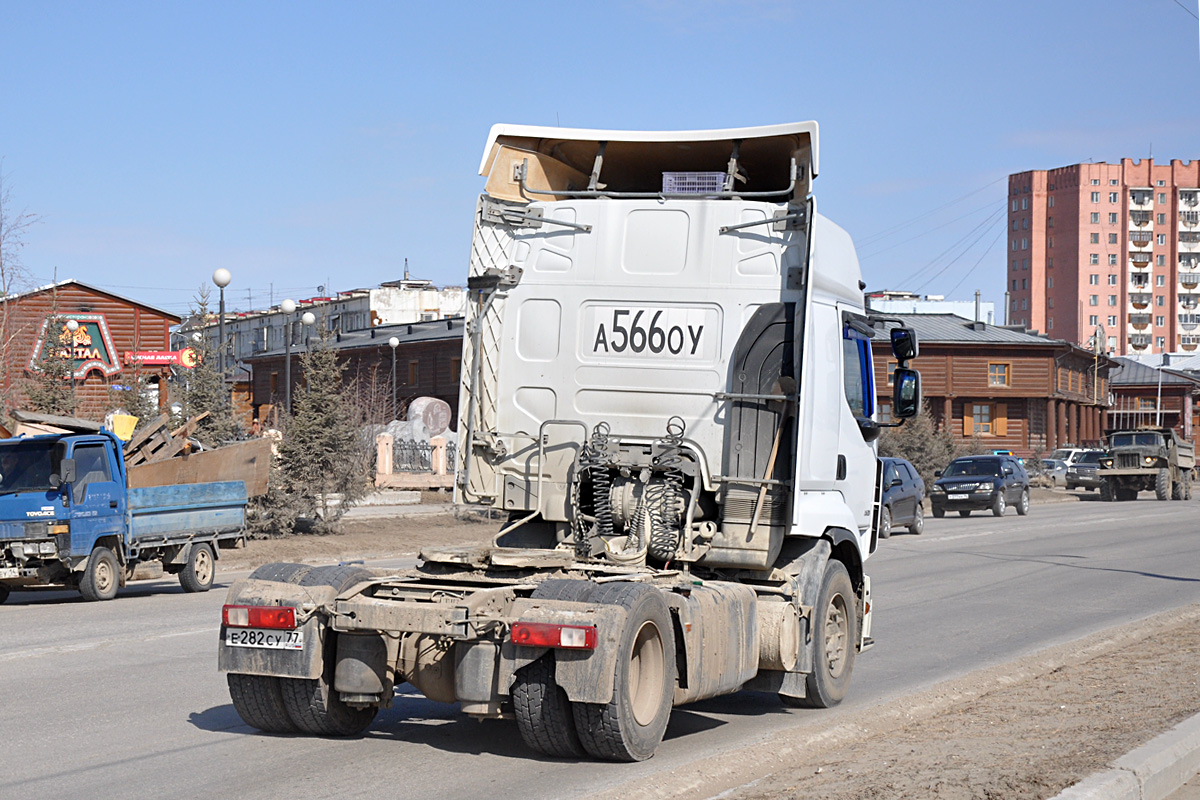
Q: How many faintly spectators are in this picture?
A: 0